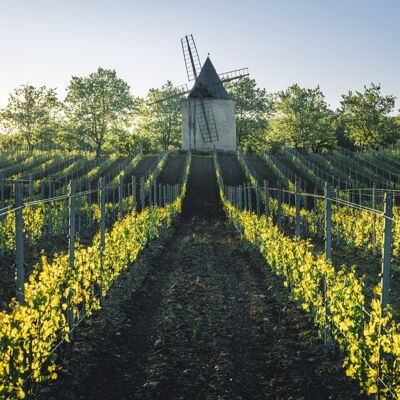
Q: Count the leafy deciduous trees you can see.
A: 6